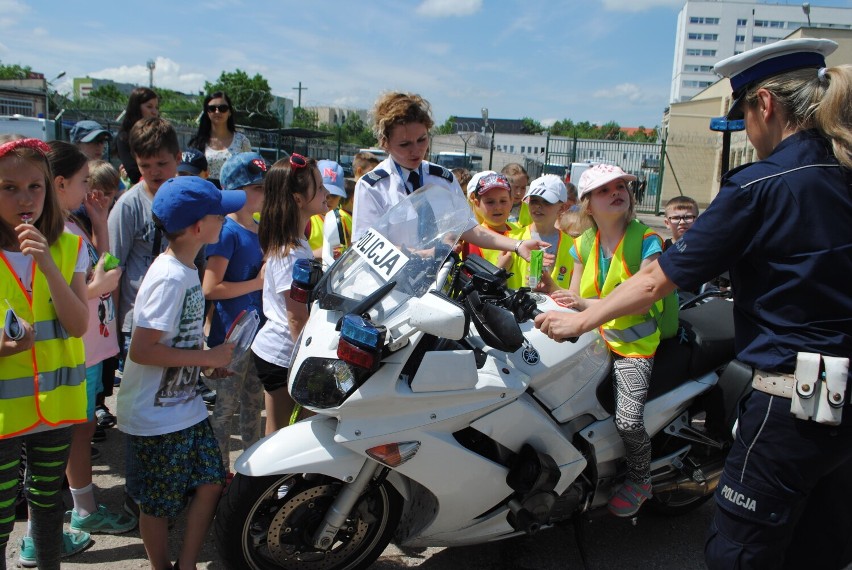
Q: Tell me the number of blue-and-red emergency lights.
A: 2